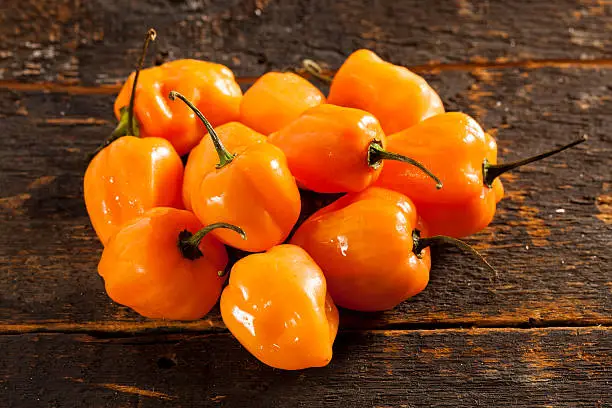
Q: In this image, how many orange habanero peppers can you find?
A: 10